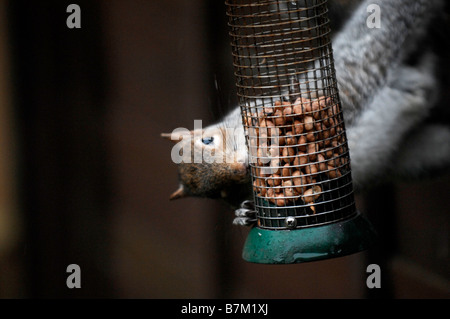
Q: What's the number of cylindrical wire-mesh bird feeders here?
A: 1